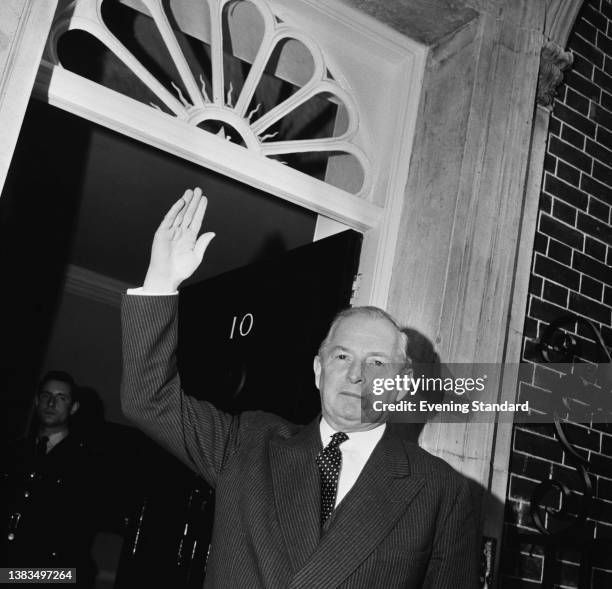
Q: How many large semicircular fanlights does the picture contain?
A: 1